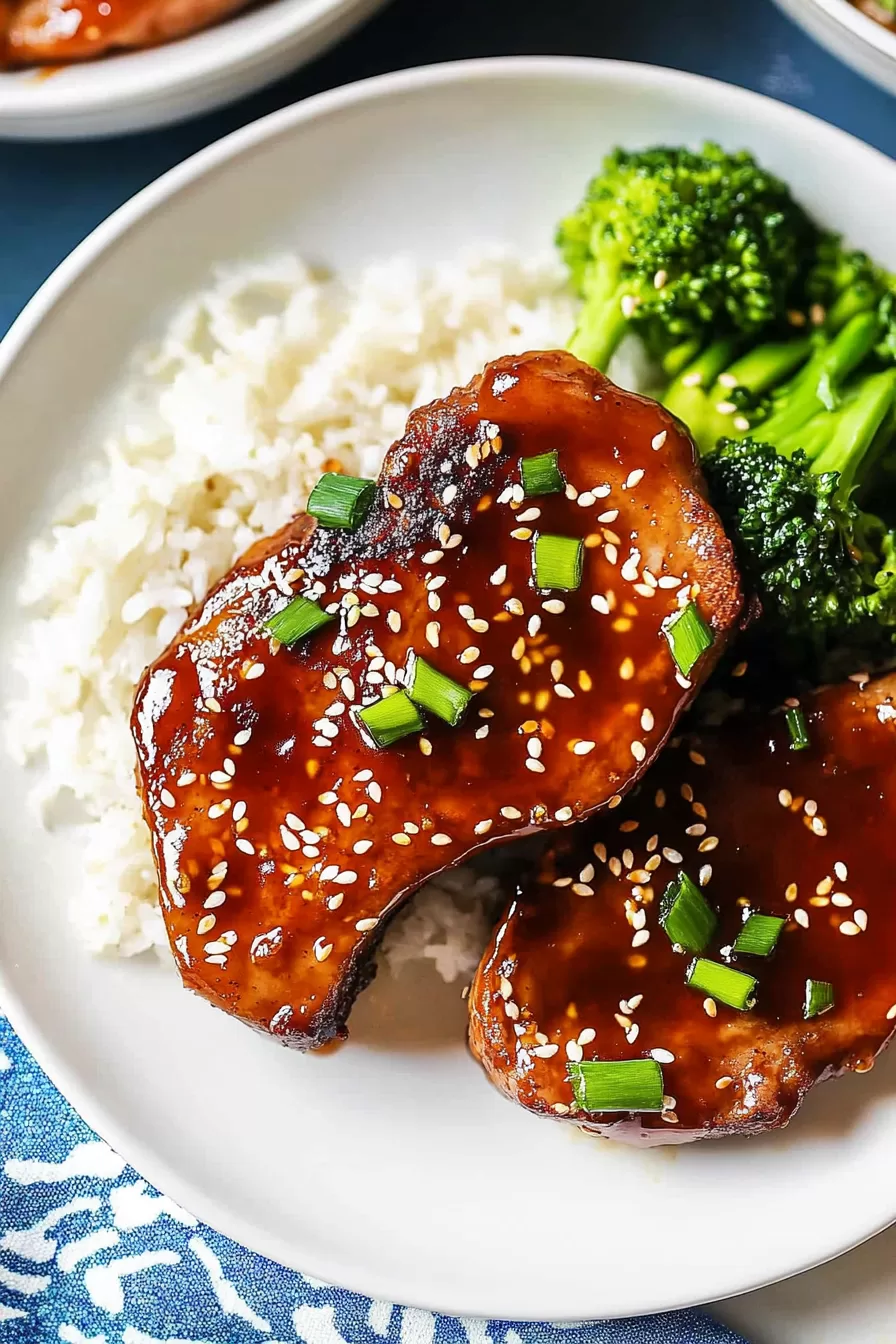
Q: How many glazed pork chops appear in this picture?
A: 2